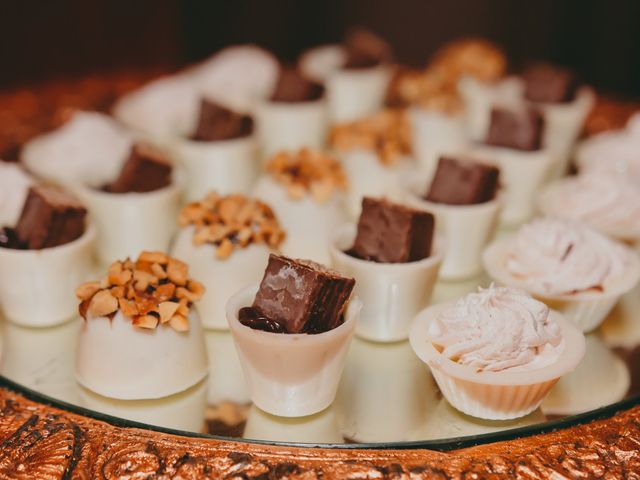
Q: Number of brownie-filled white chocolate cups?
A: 10